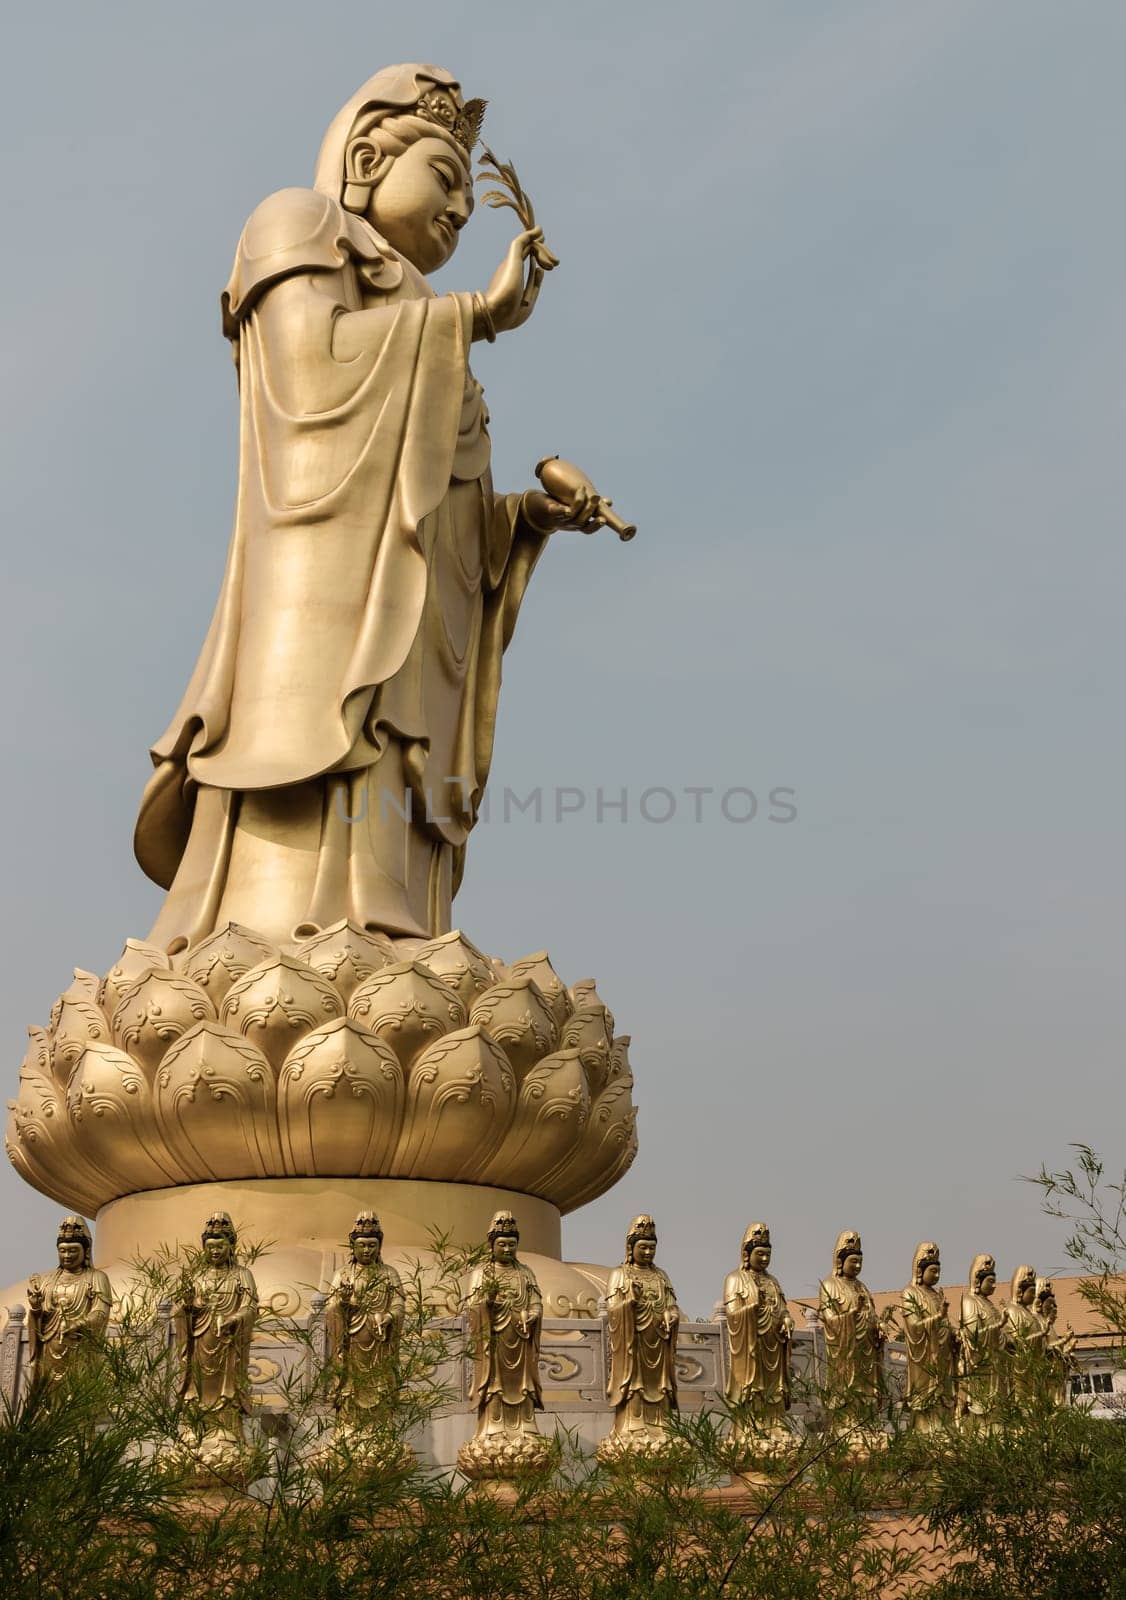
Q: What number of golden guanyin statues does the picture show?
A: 12